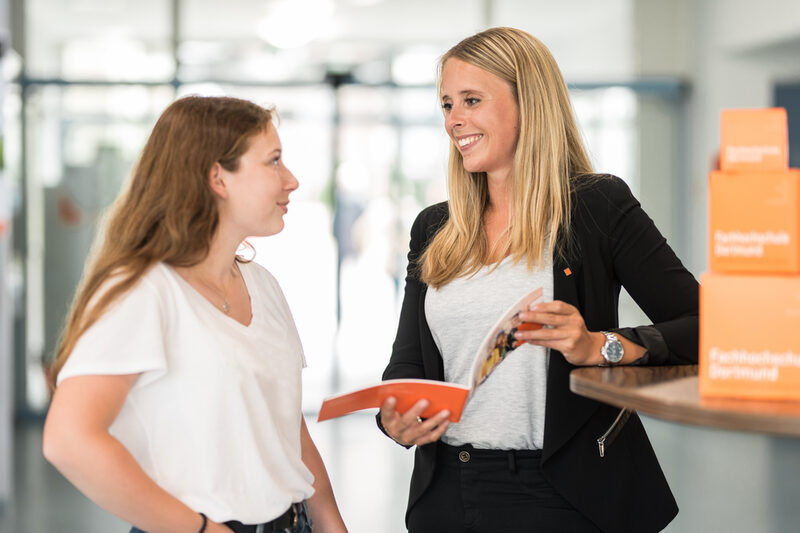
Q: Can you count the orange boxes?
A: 3